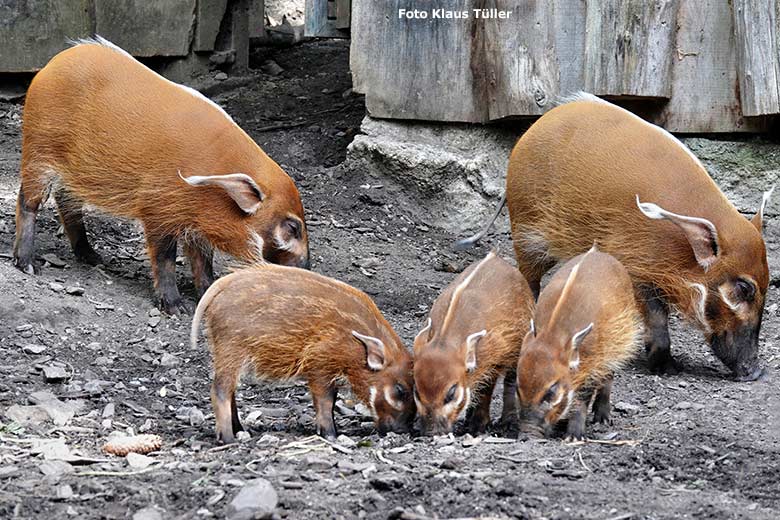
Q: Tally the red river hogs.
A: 5